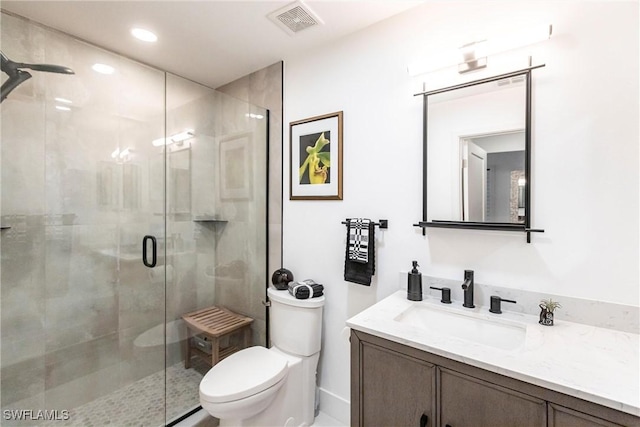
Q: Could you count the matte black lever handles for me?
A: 2